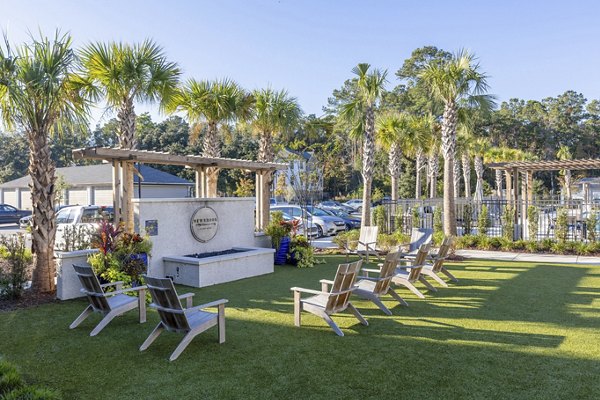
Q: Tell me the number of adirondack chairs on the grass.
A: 8